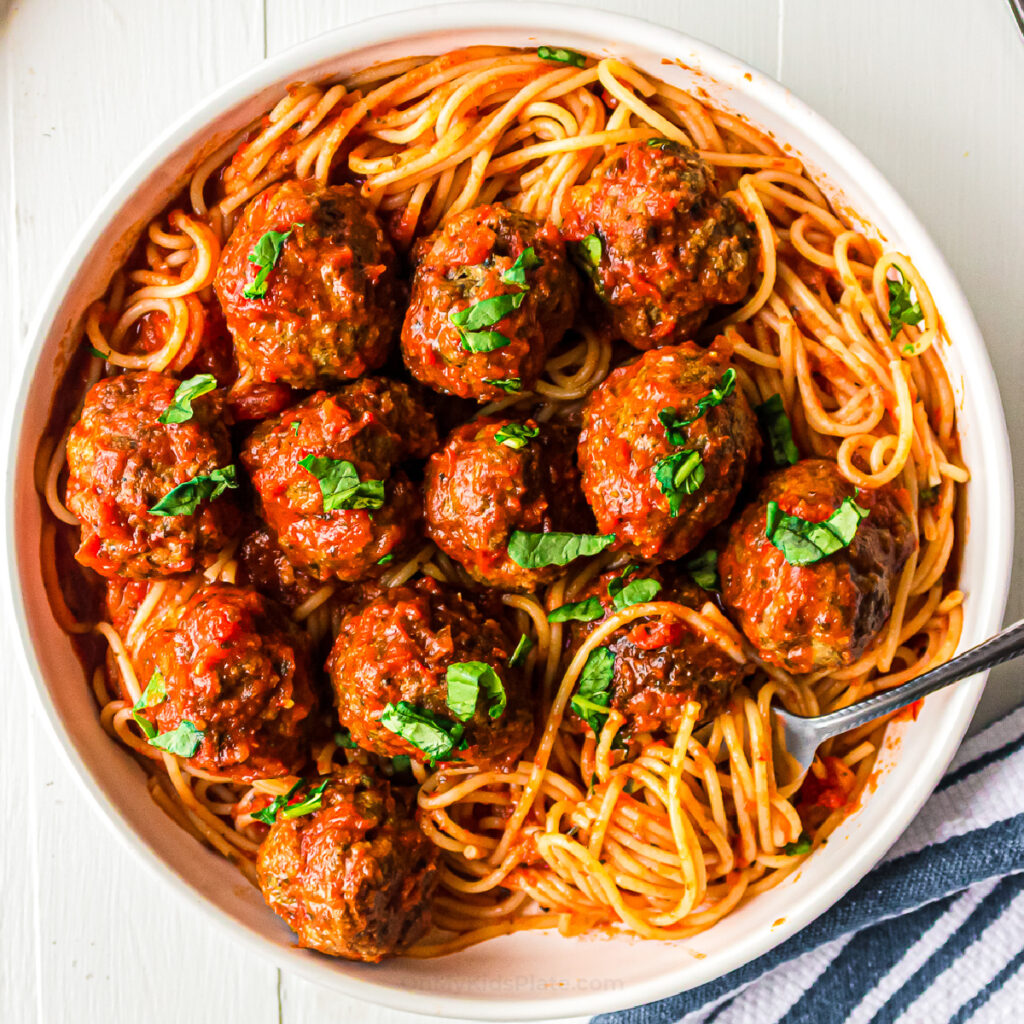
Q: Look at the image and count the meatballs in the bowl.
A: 12